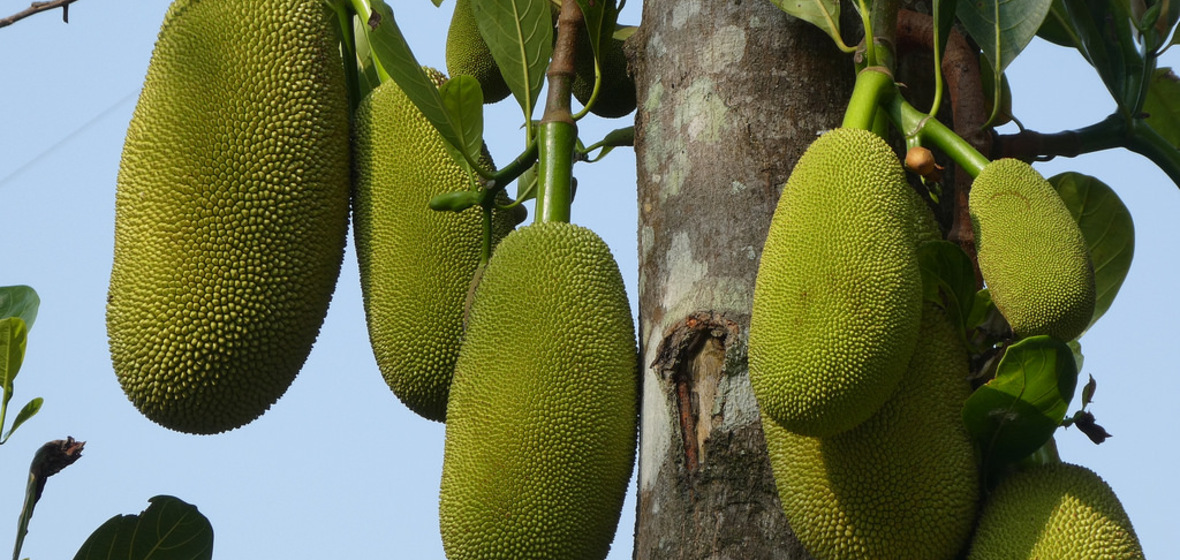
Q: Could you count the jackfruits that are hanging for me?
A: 9